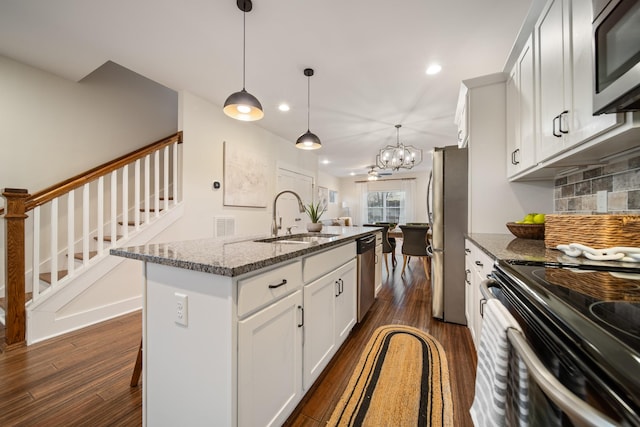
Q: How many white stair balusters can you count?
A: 12